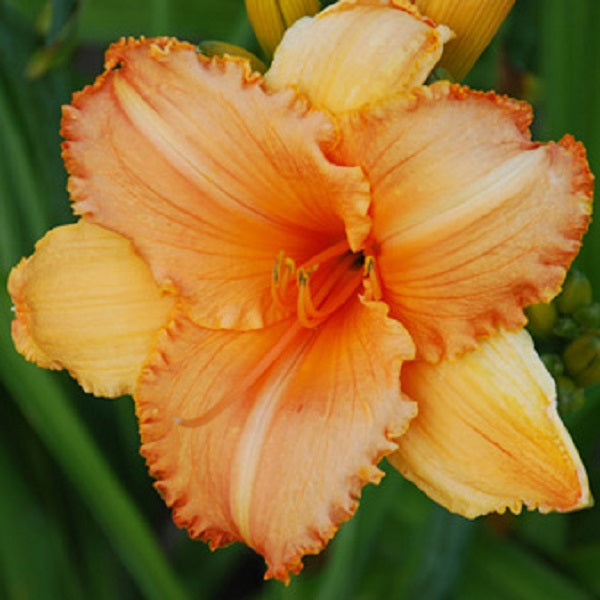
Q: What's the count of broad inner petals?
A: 3